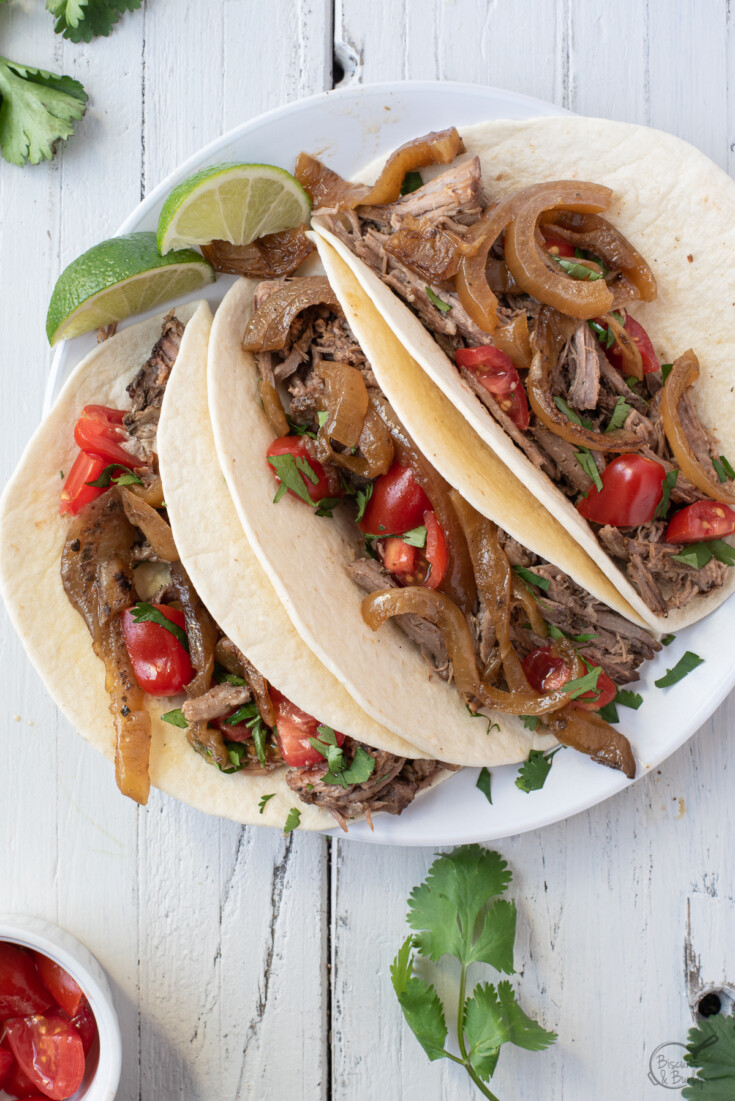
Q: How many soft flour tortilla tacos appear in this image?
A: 3